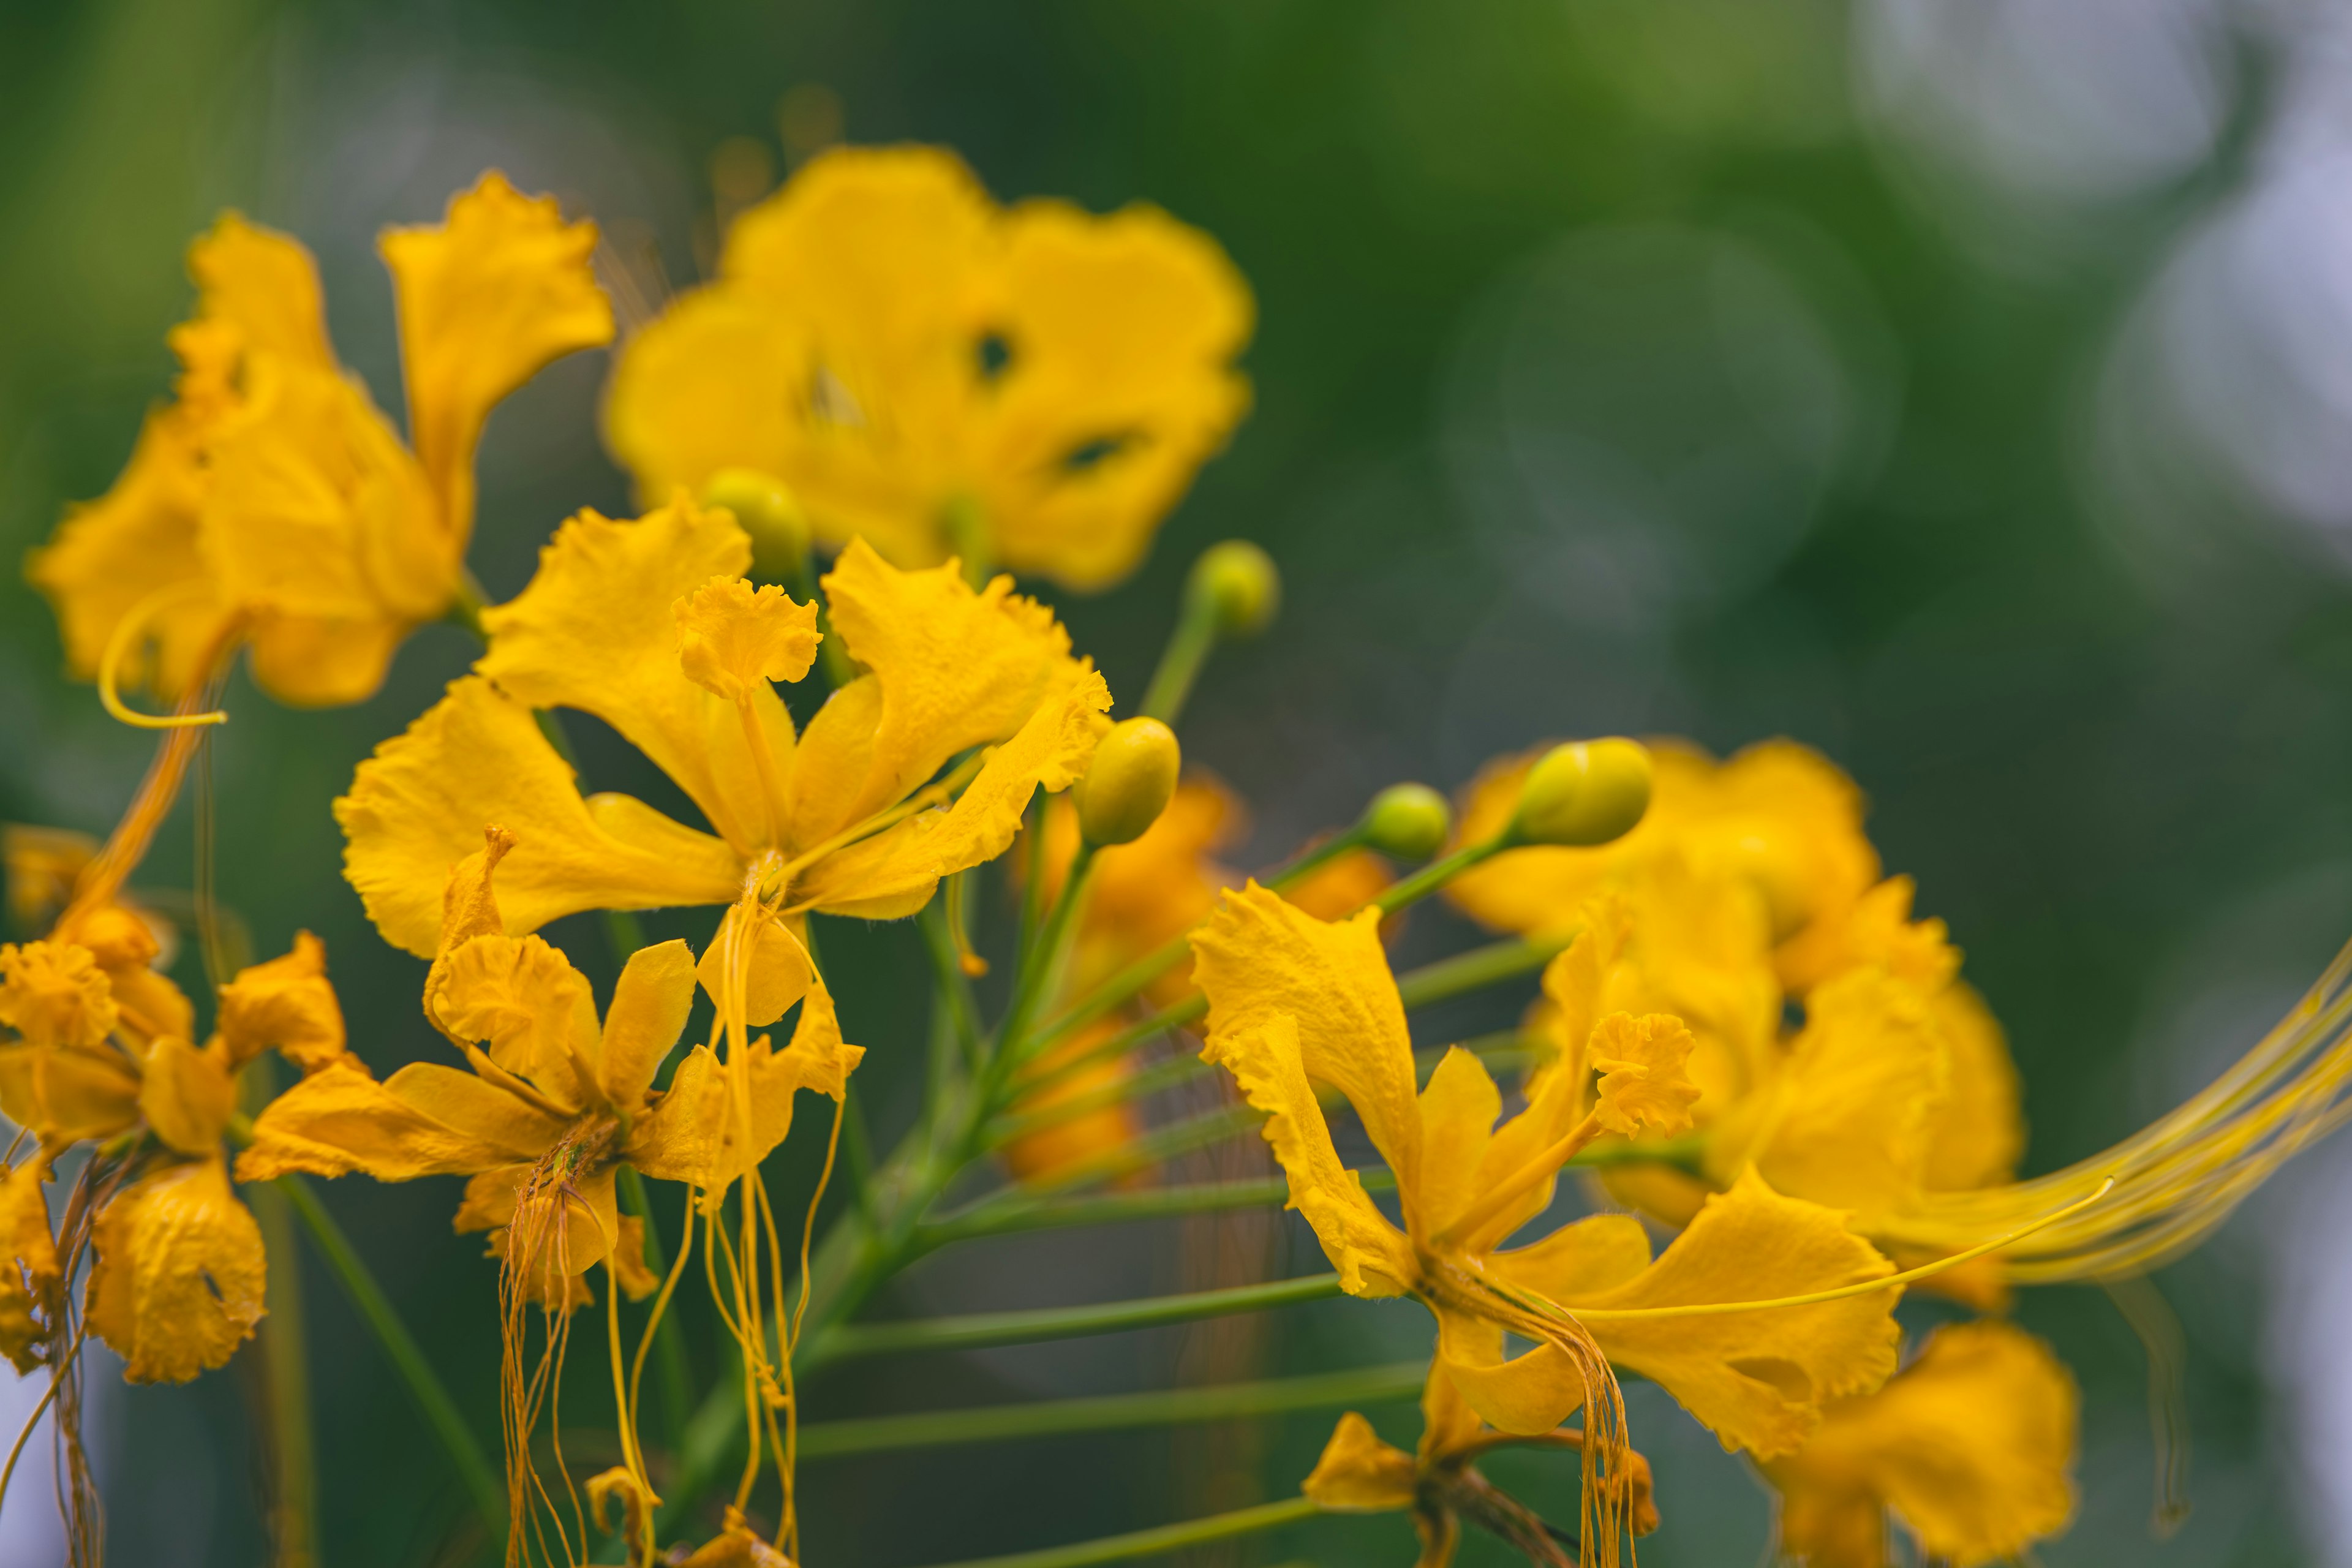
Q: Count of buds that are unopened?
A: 5